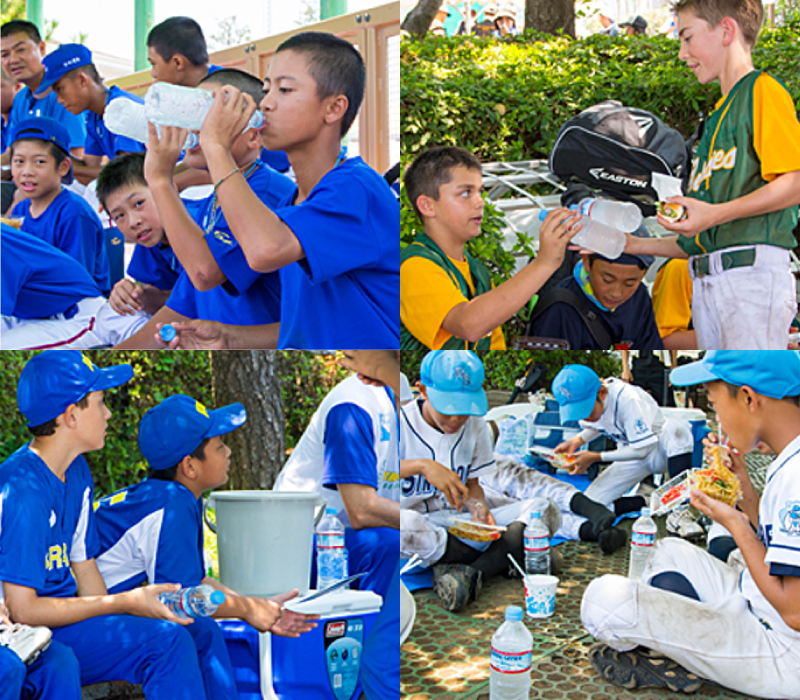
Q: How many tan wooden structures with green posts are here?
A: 1